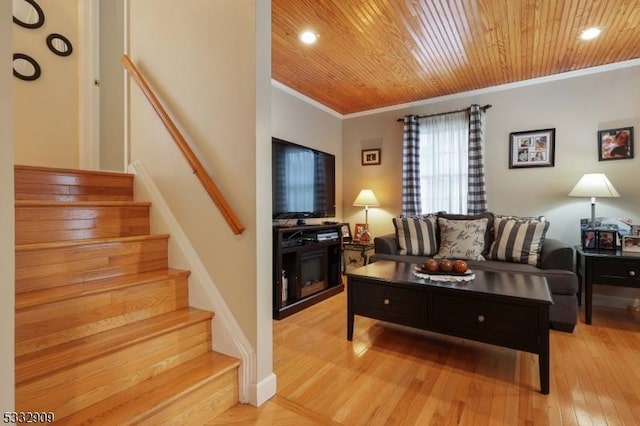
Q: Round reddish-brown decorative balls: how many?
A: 3